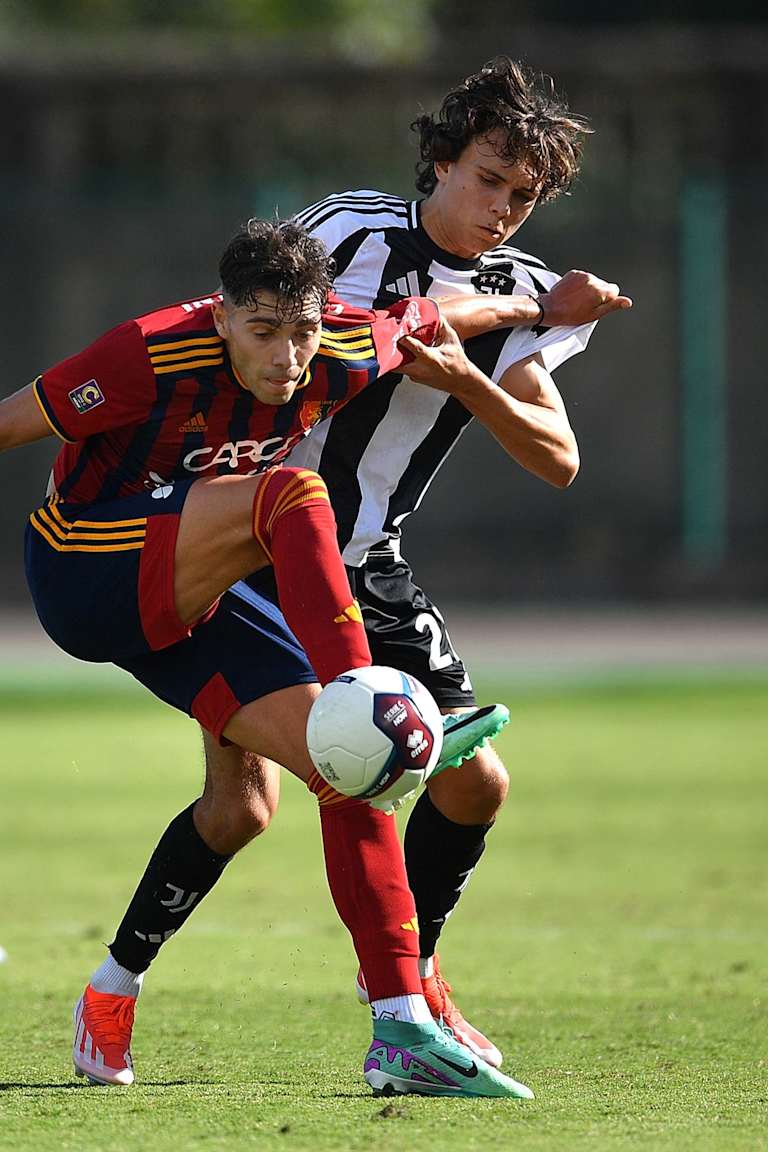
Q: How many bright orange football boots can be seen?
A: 2